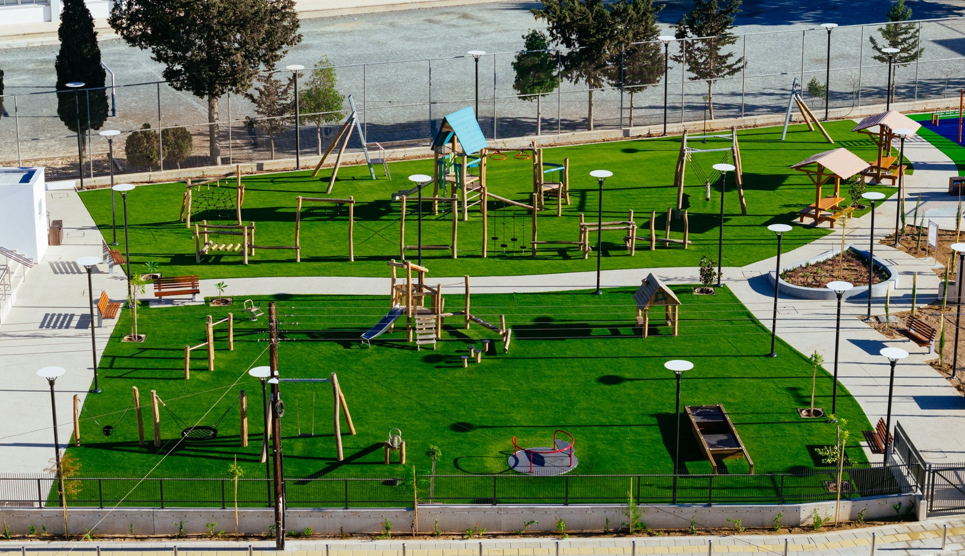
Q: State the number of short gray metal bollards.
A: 13